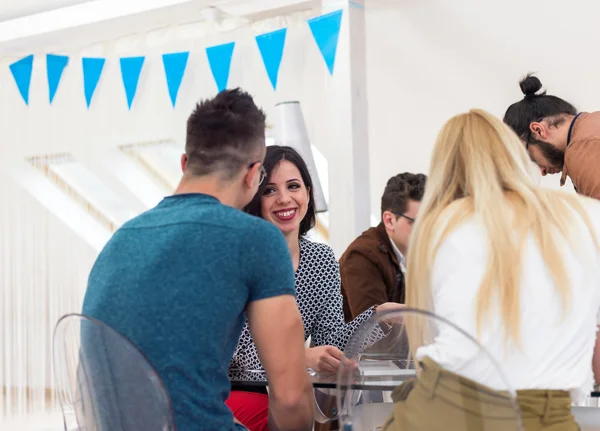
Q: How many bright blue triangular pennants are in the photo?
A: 8